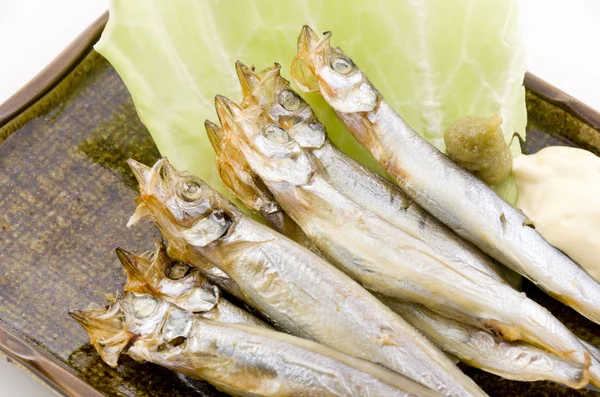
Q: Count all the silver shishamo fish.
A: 7